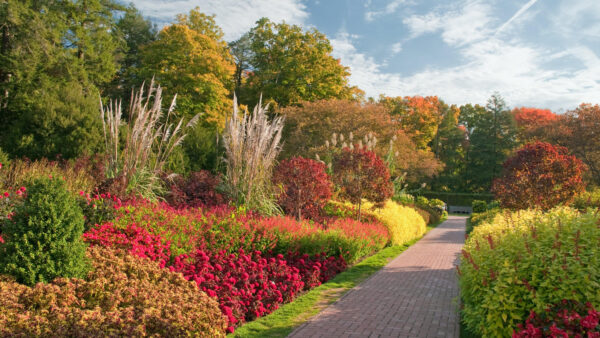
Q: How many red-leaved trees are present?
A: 3